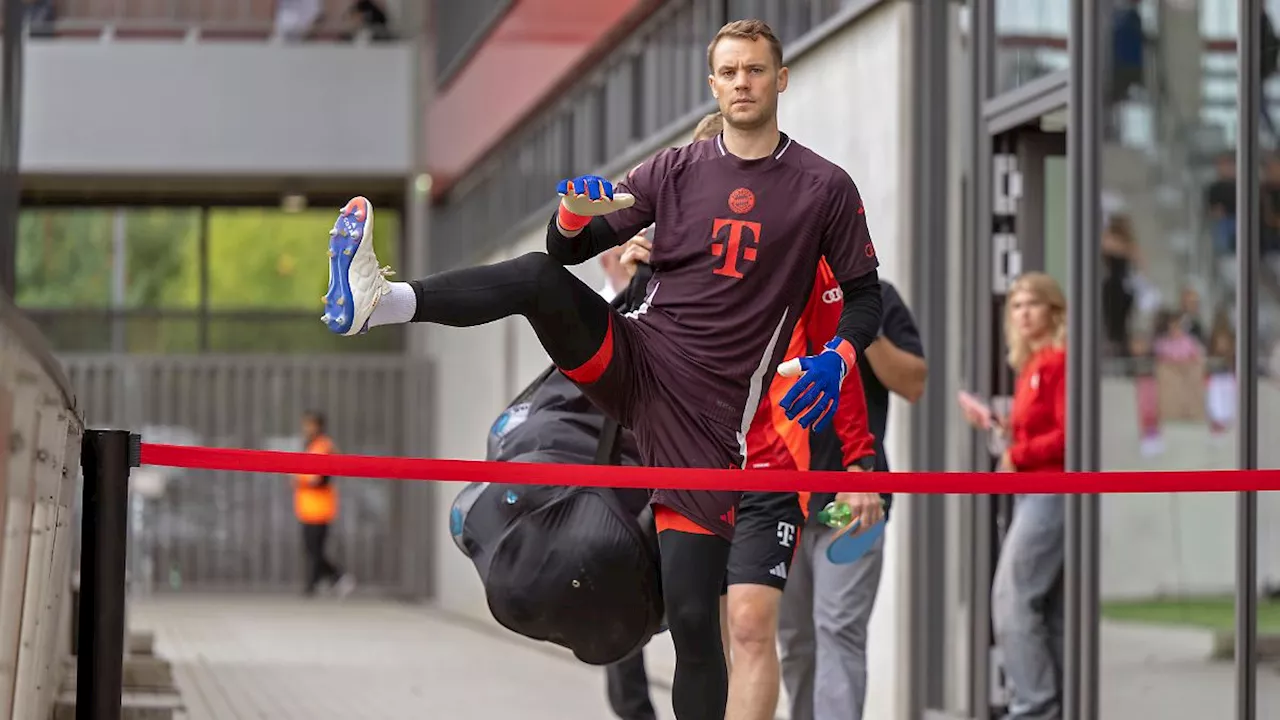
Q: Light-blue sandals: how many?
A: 1